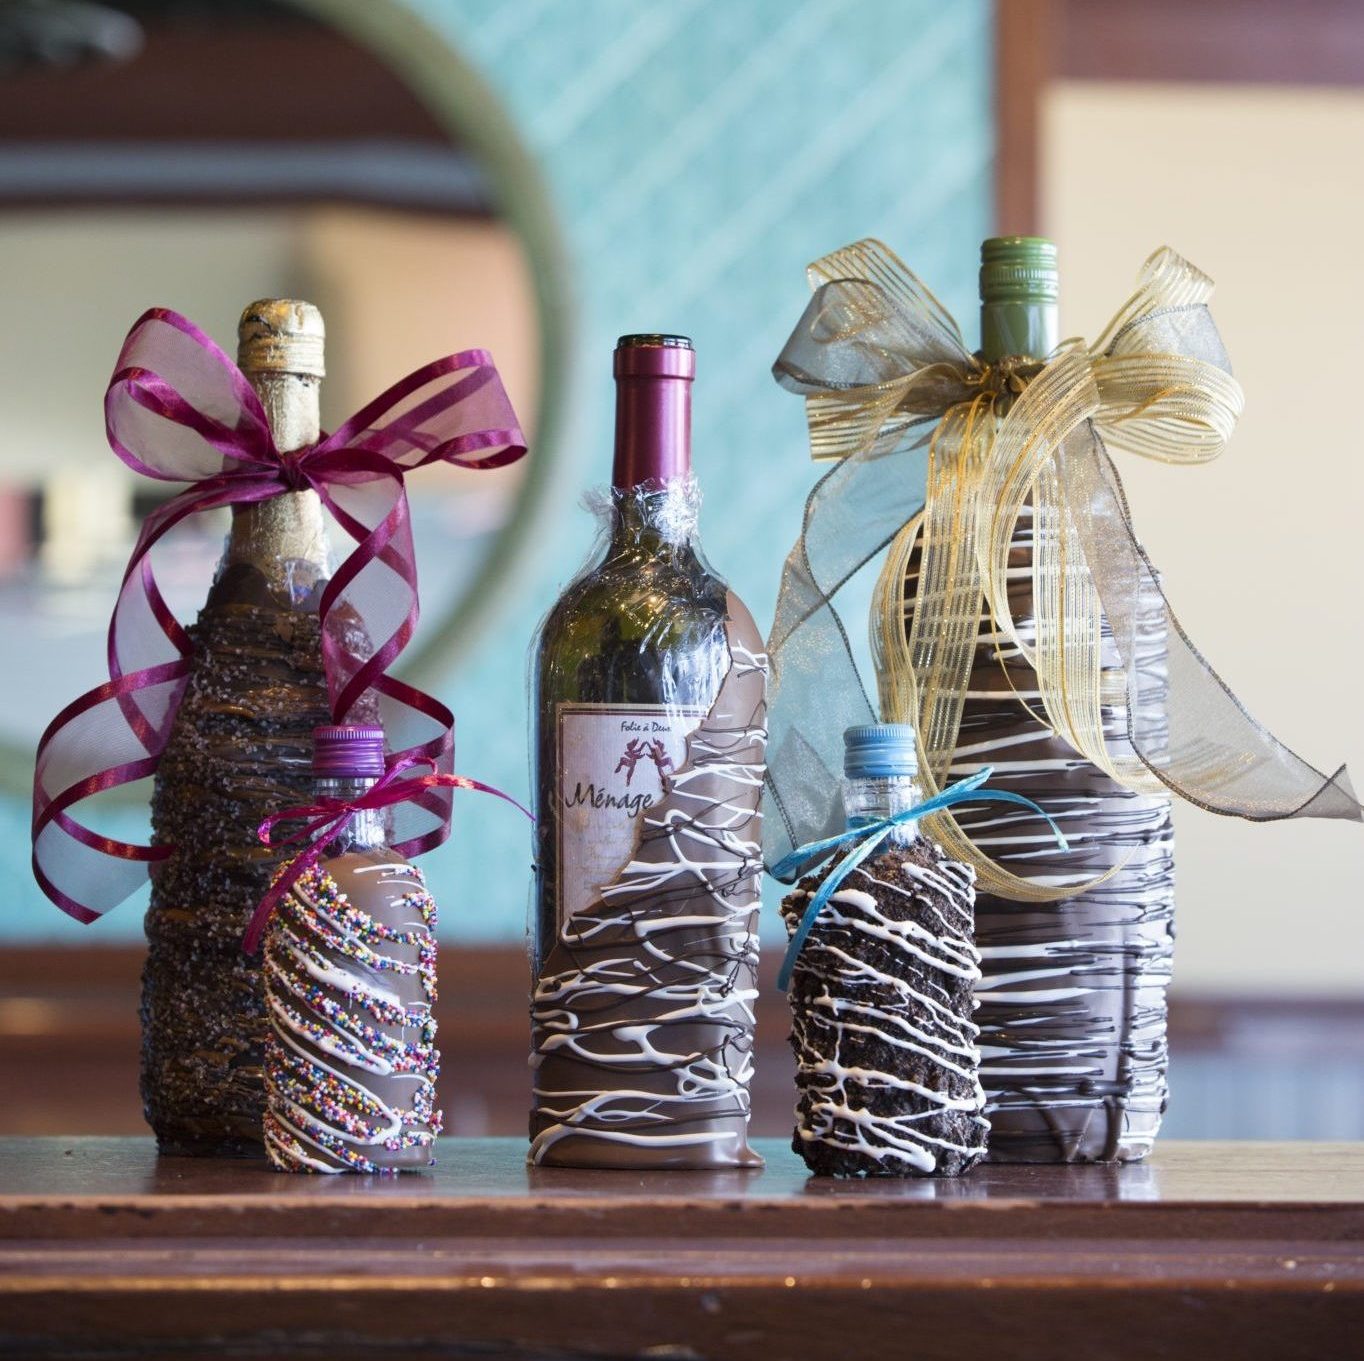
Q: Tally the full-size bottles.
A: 3